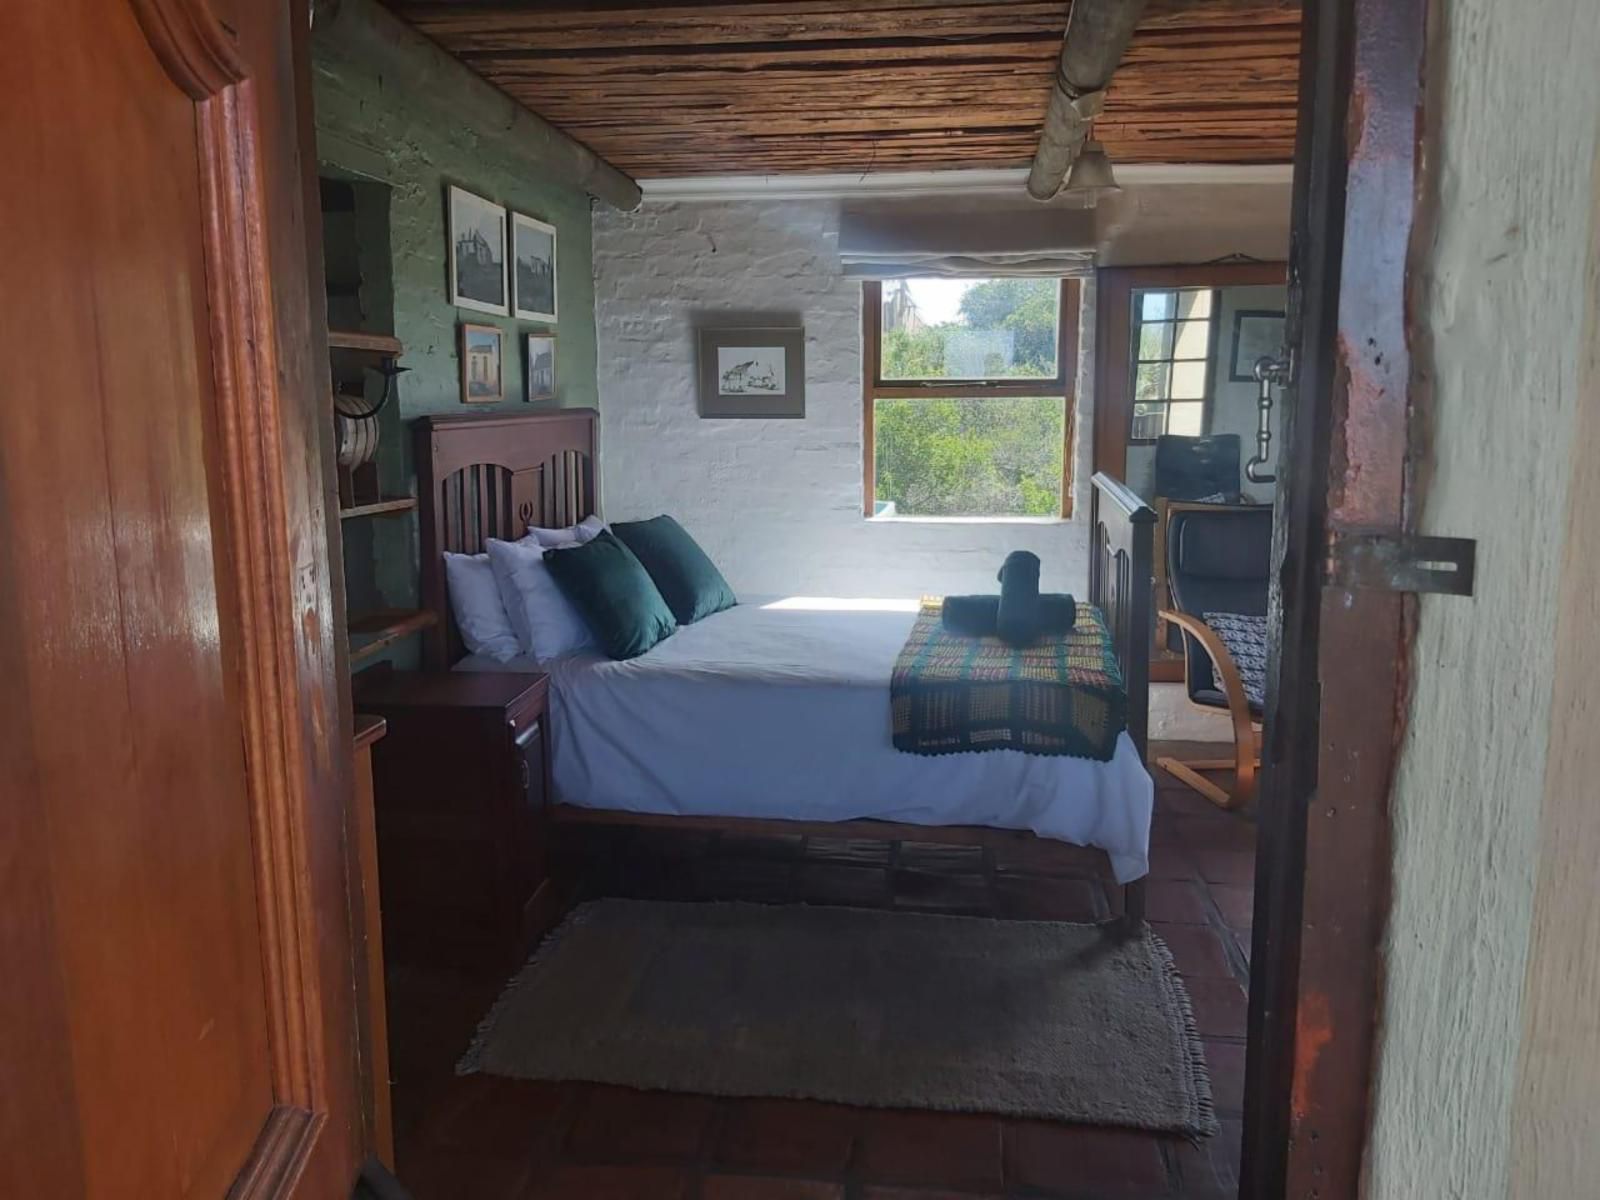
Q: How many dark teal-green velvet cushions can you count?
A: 2